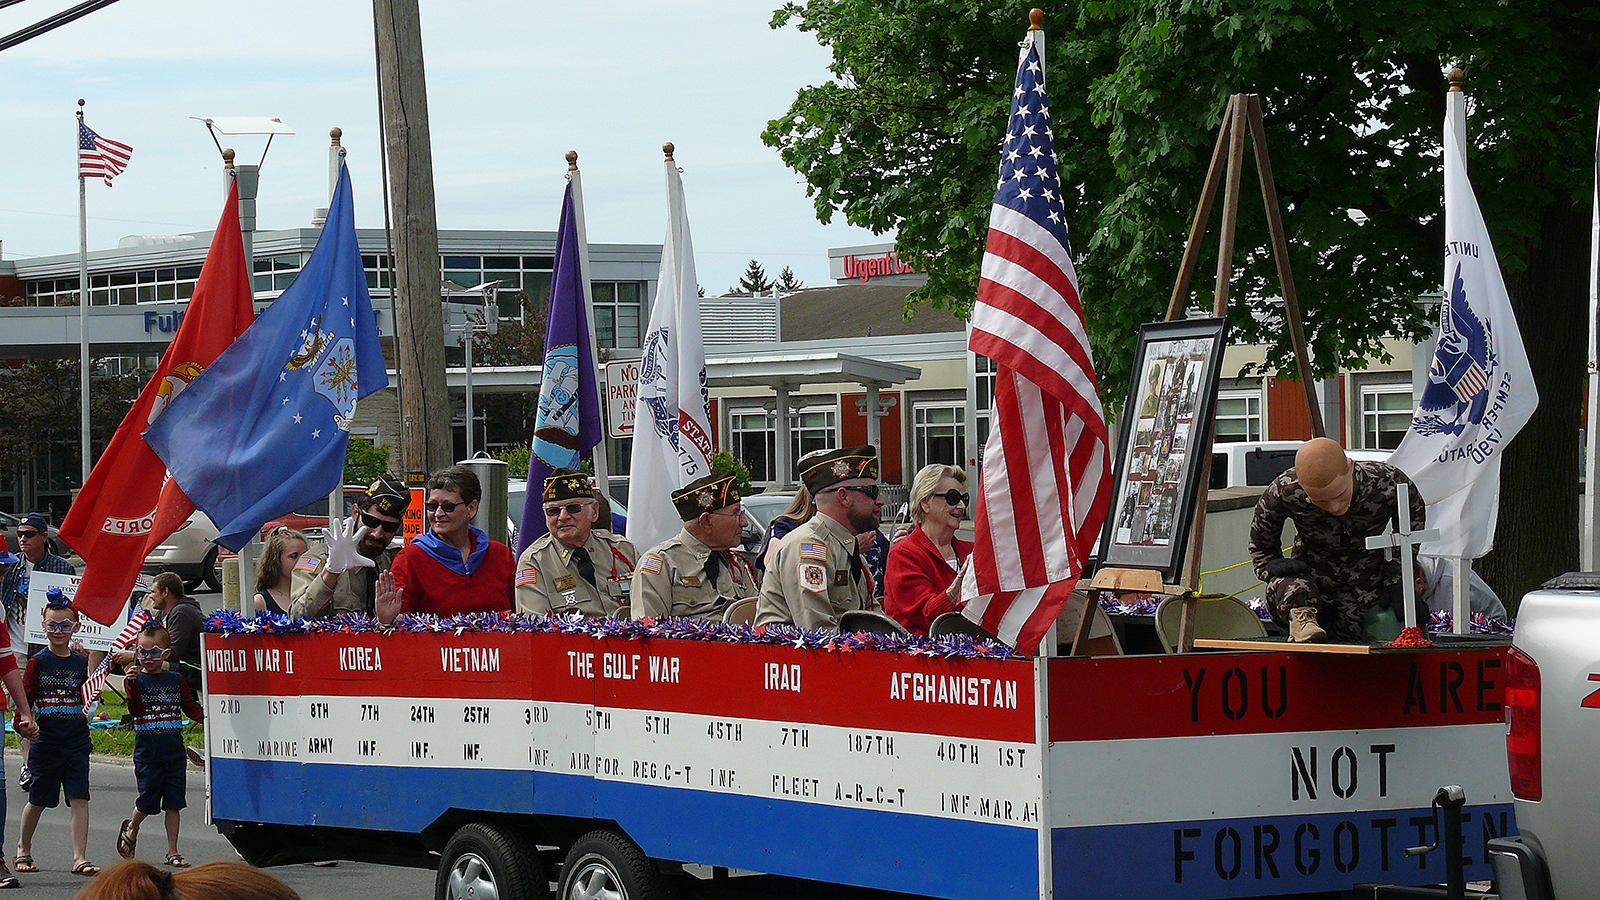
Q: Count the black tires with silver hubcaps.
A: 2